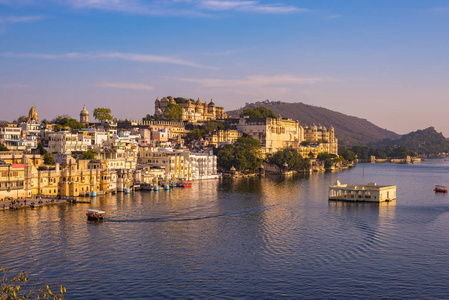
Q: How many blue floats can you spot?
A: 5